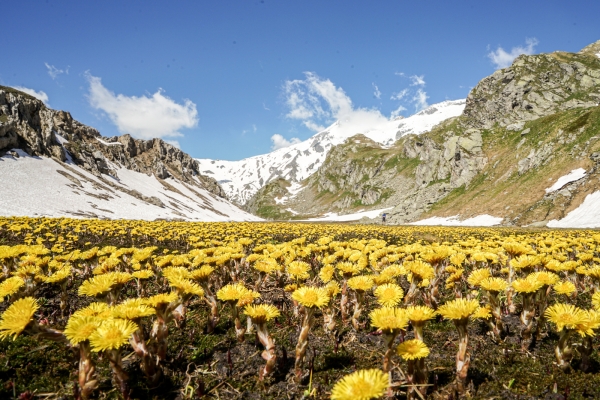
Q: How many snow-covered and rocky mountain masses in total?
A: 3